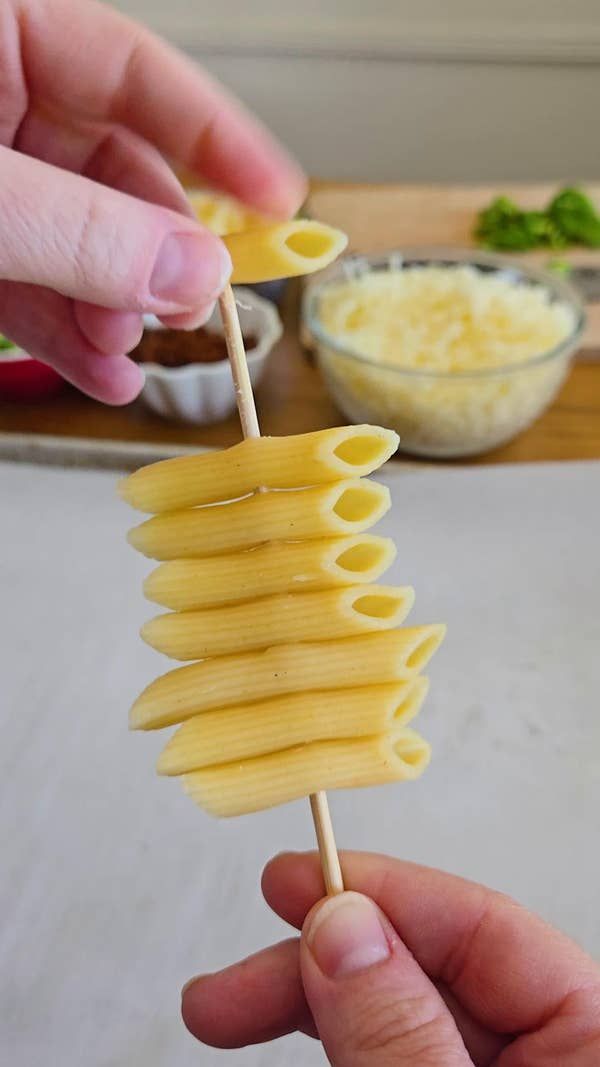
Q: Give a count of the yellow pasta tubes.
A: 8